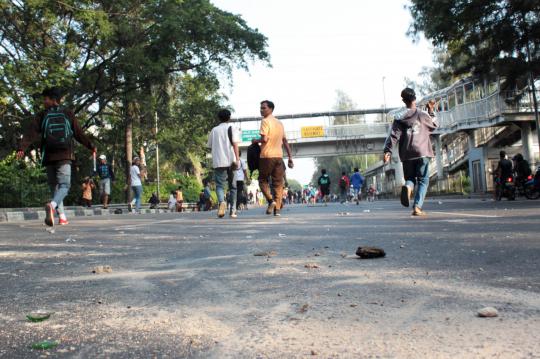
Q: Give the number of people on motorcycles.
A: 2